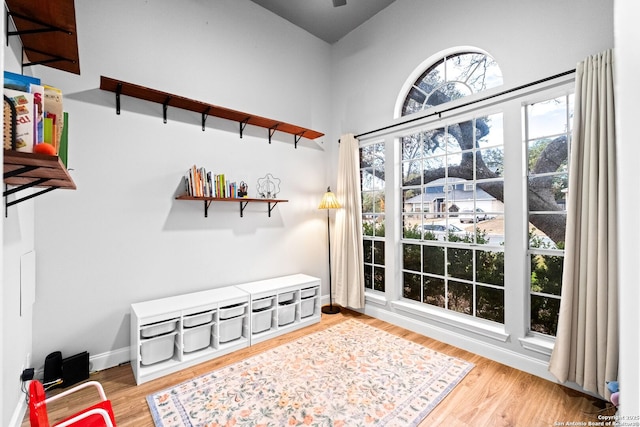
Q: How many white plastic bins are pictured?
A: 12